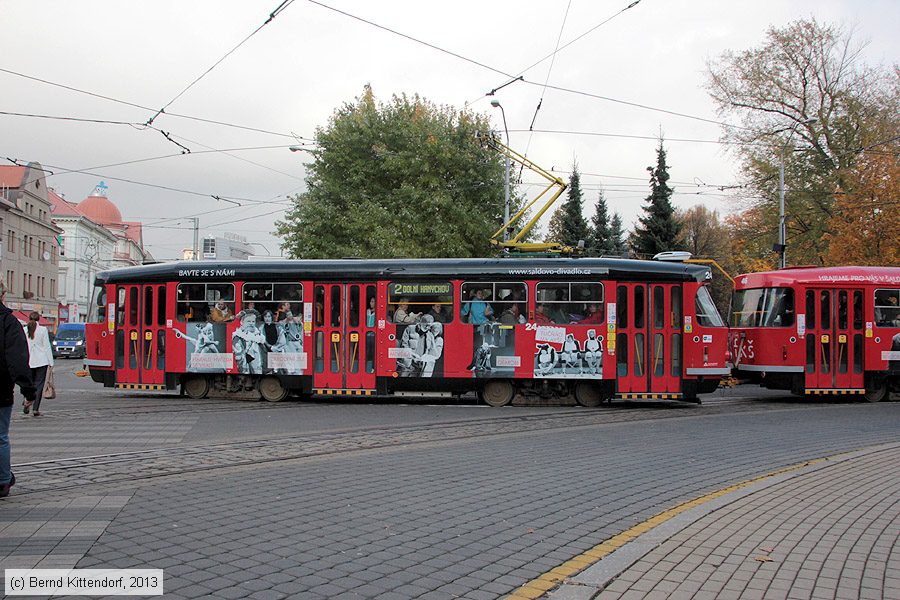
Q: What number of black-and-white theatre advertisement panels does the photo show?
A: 5